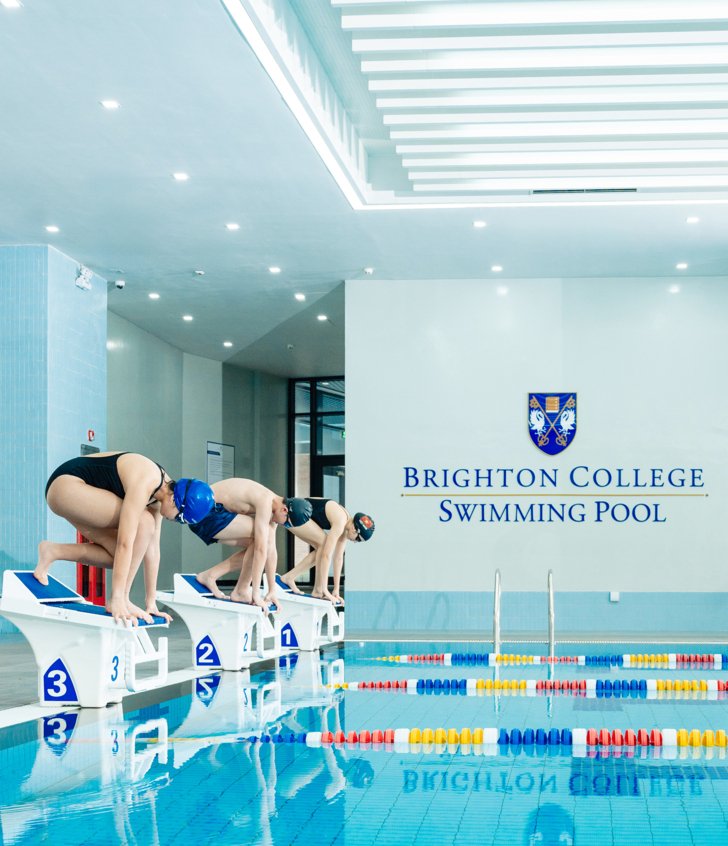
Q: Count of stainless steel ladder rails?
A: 2